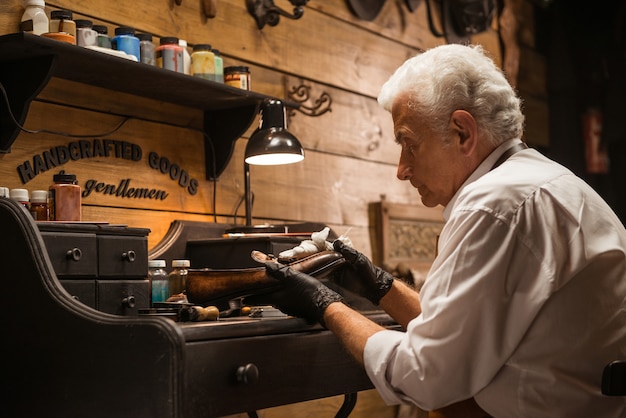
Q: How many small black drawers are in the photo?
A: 4